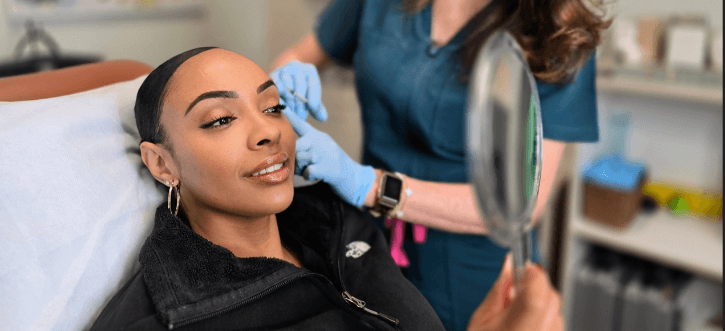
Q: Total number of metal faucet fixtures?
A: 1